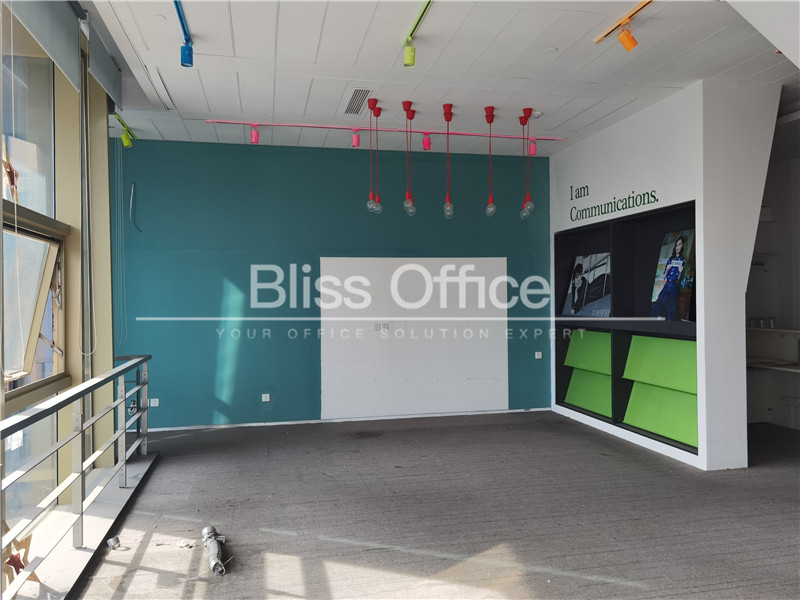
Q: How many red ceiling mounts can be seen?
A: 10